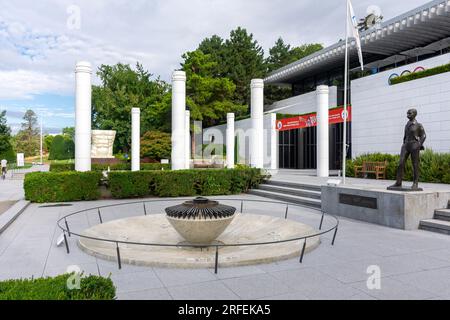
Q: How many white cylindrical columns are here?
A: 8